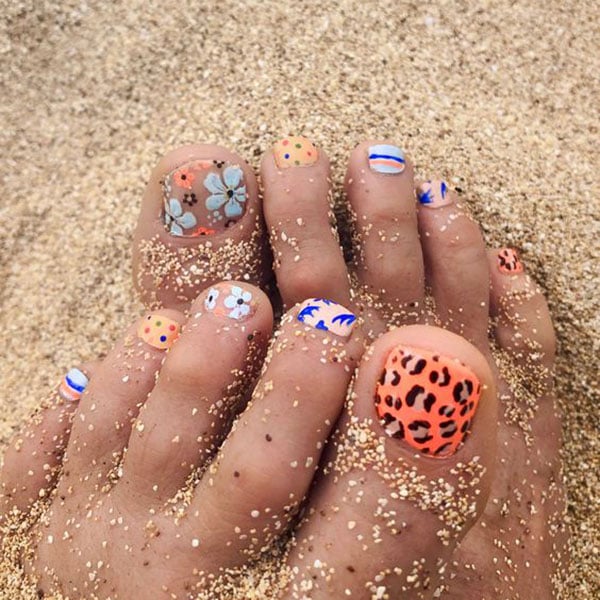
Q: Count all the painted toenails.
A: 10